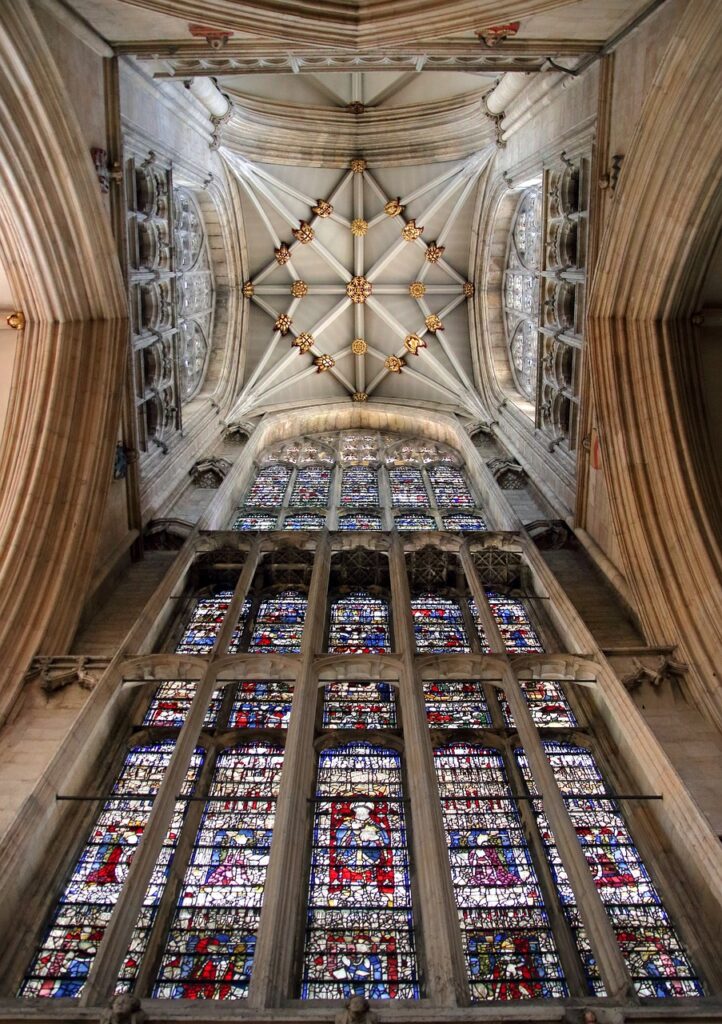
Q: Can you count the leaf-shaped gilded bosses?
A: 12